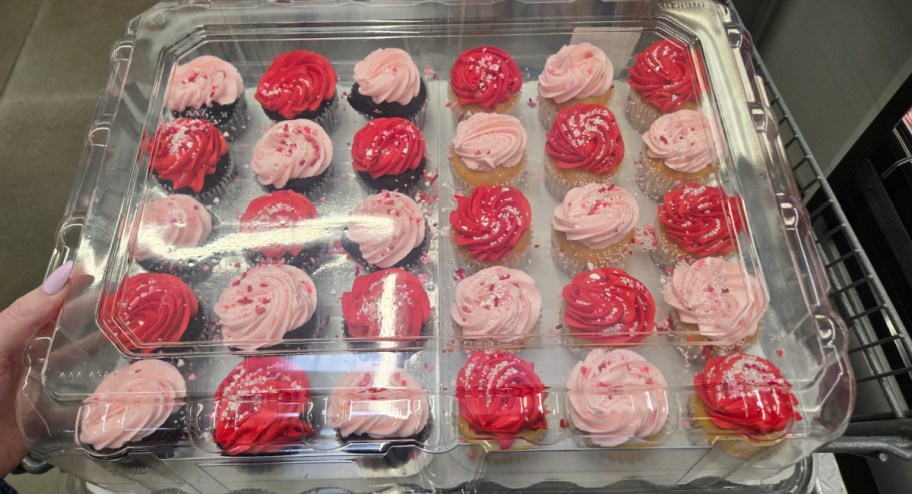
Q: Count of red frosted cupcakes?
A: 15